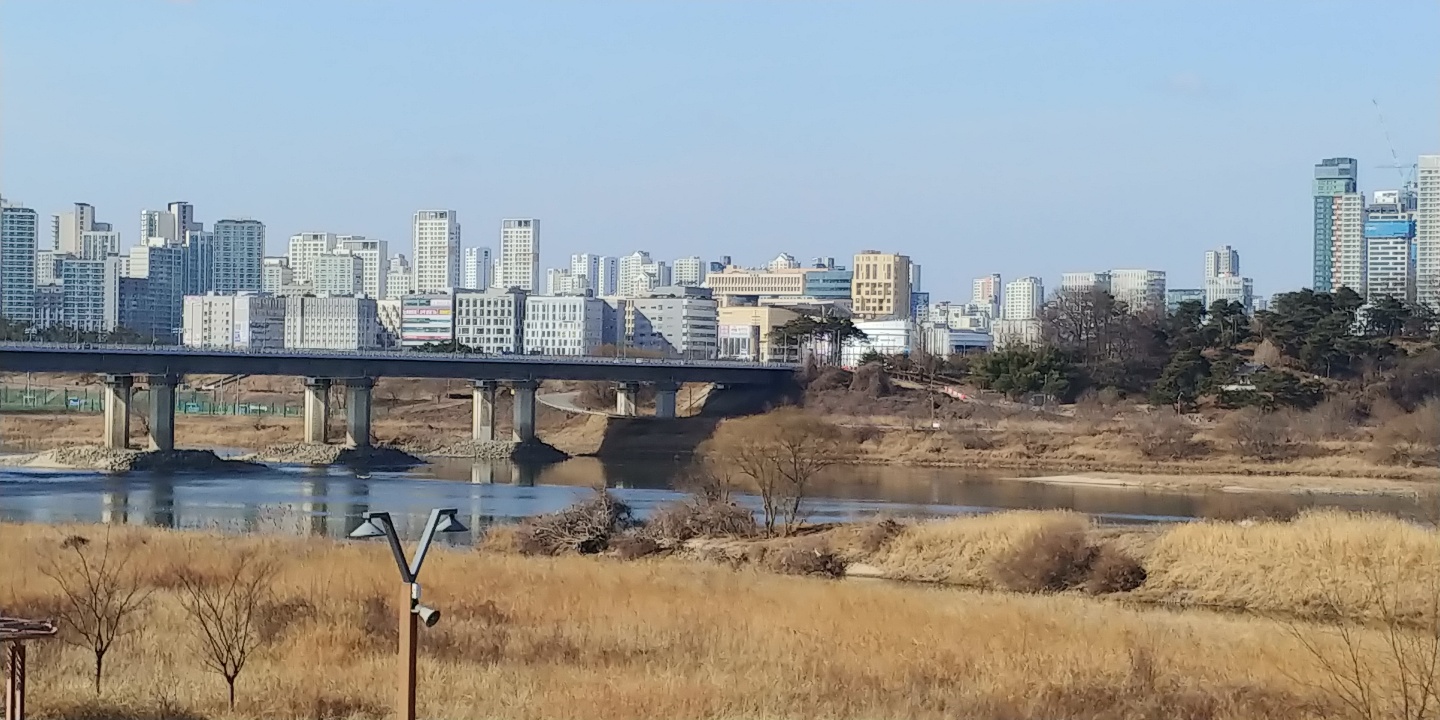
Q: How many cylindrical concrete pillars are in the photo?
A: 8